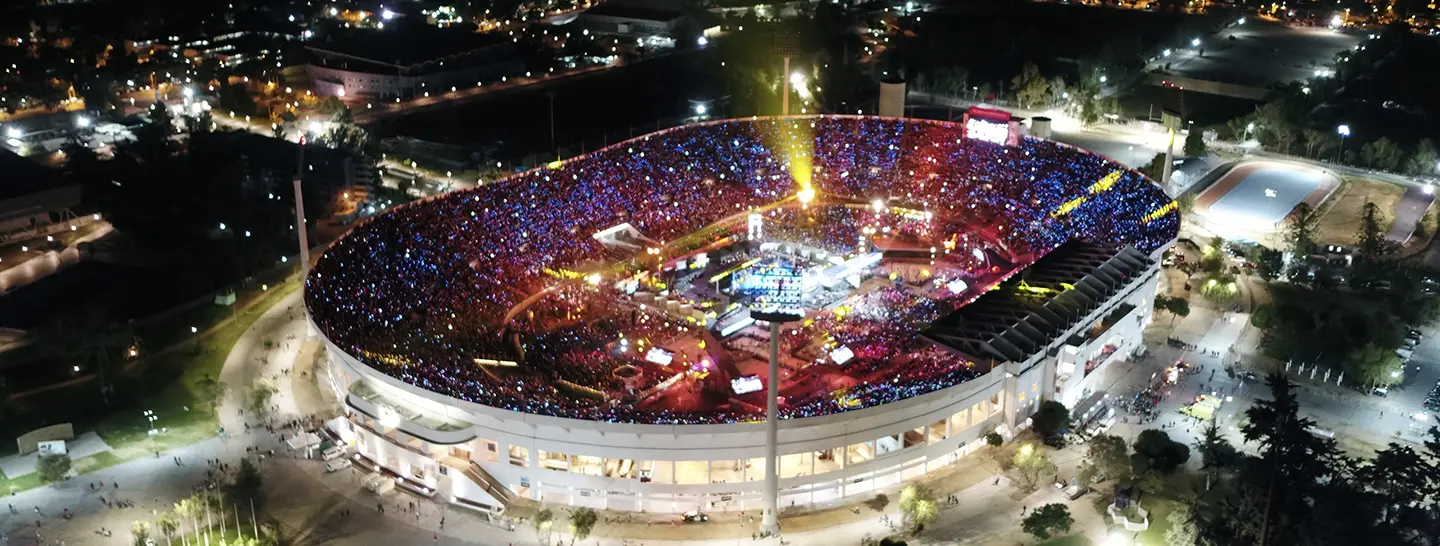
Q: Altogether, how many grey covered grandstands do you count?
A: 1